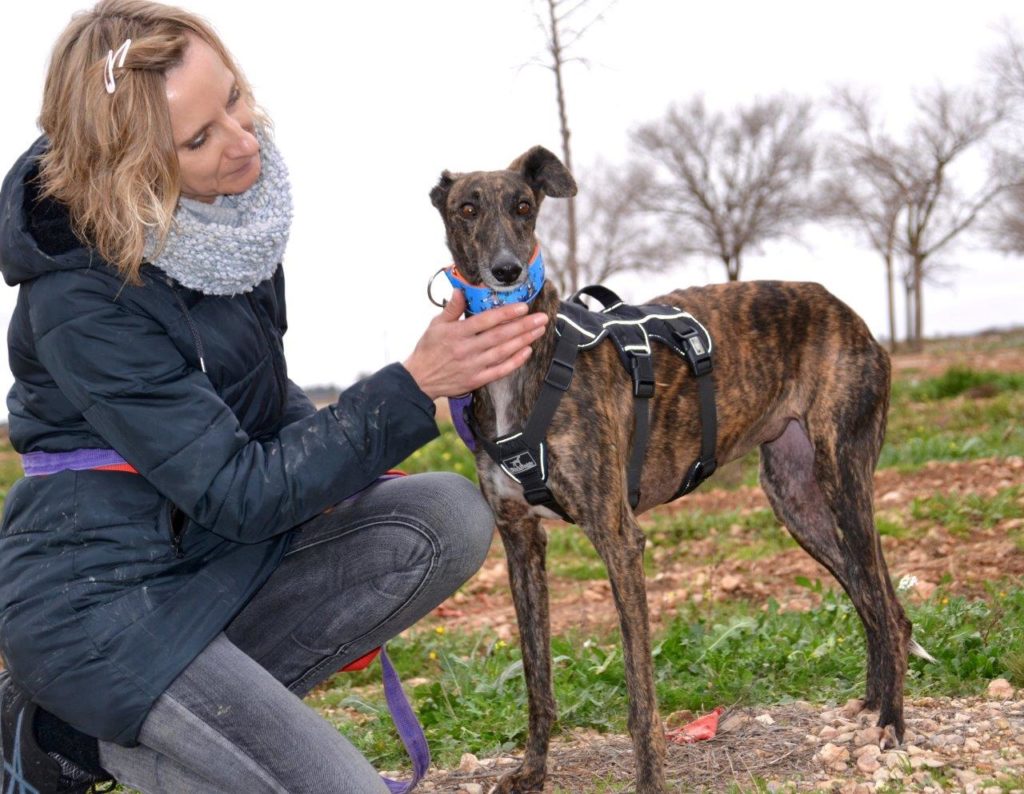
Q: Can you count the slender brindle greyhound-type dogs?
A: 1